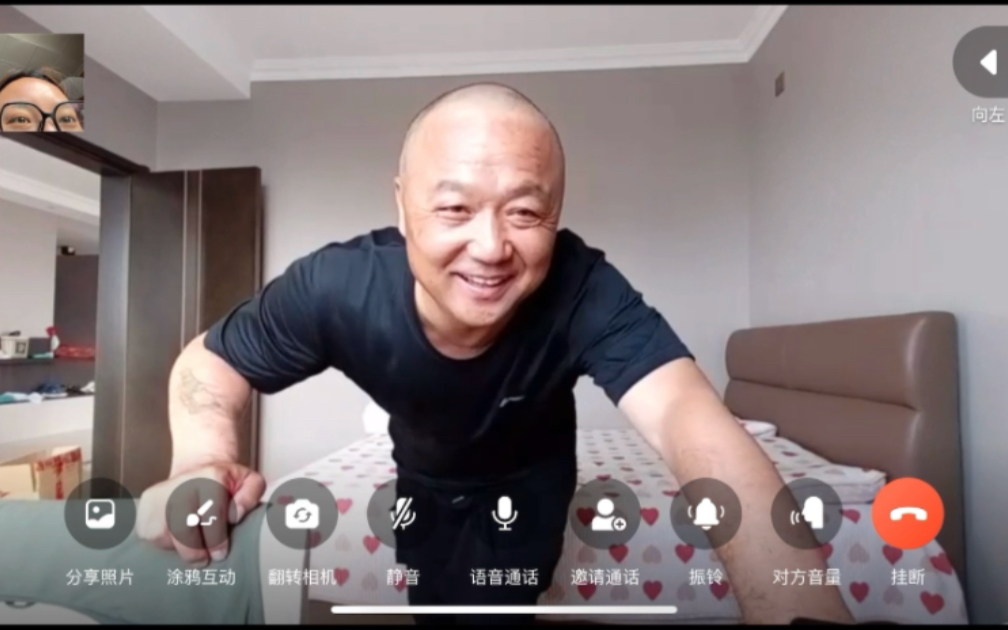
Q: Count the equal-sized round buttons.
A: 9